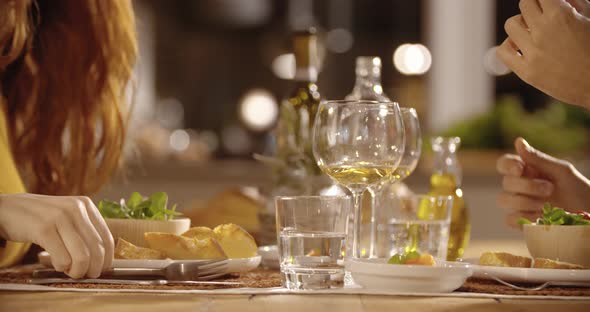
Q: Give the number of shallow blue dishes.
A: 0